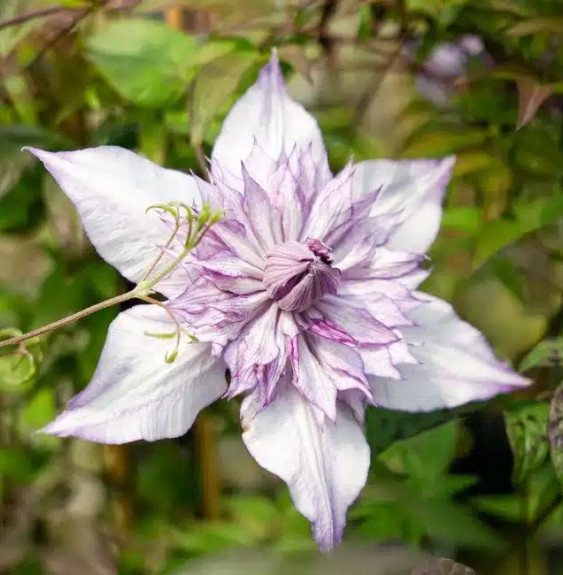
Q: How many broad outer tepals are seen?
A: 6